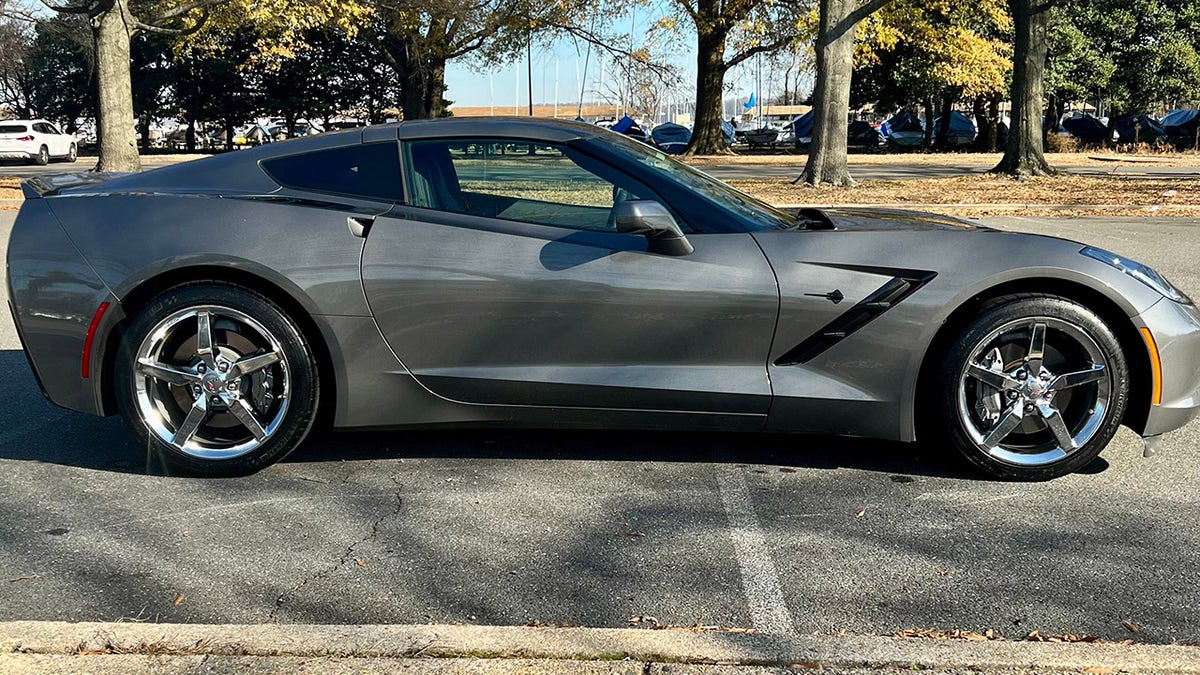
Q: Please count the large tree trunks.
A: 5